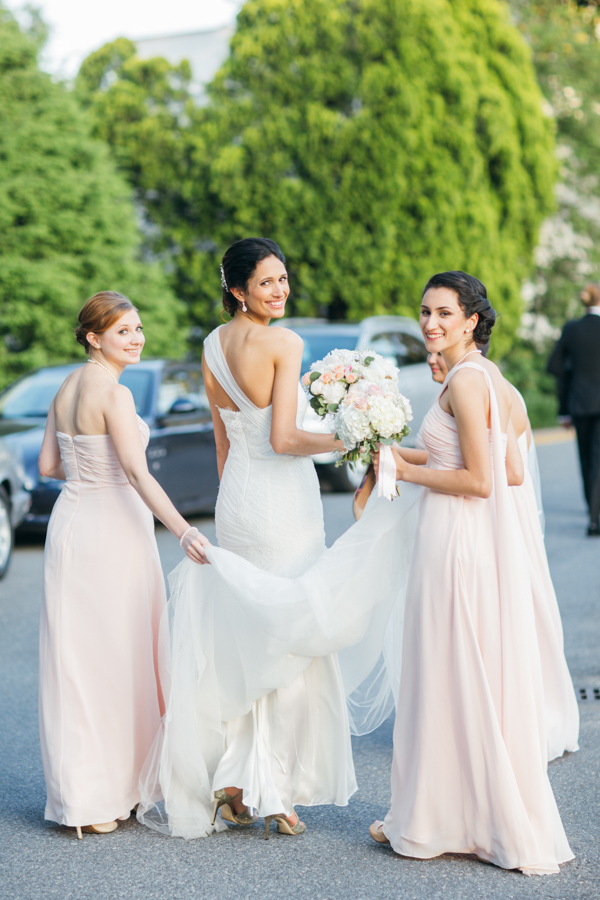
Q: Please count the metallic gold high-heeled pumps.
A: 2